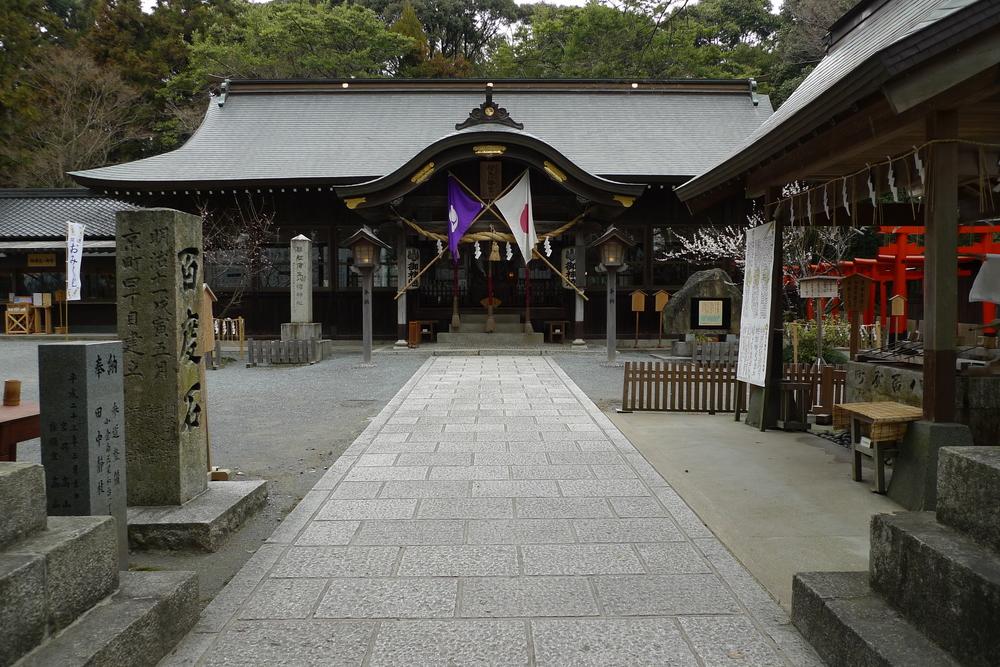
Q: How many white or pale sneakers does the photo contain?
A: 0